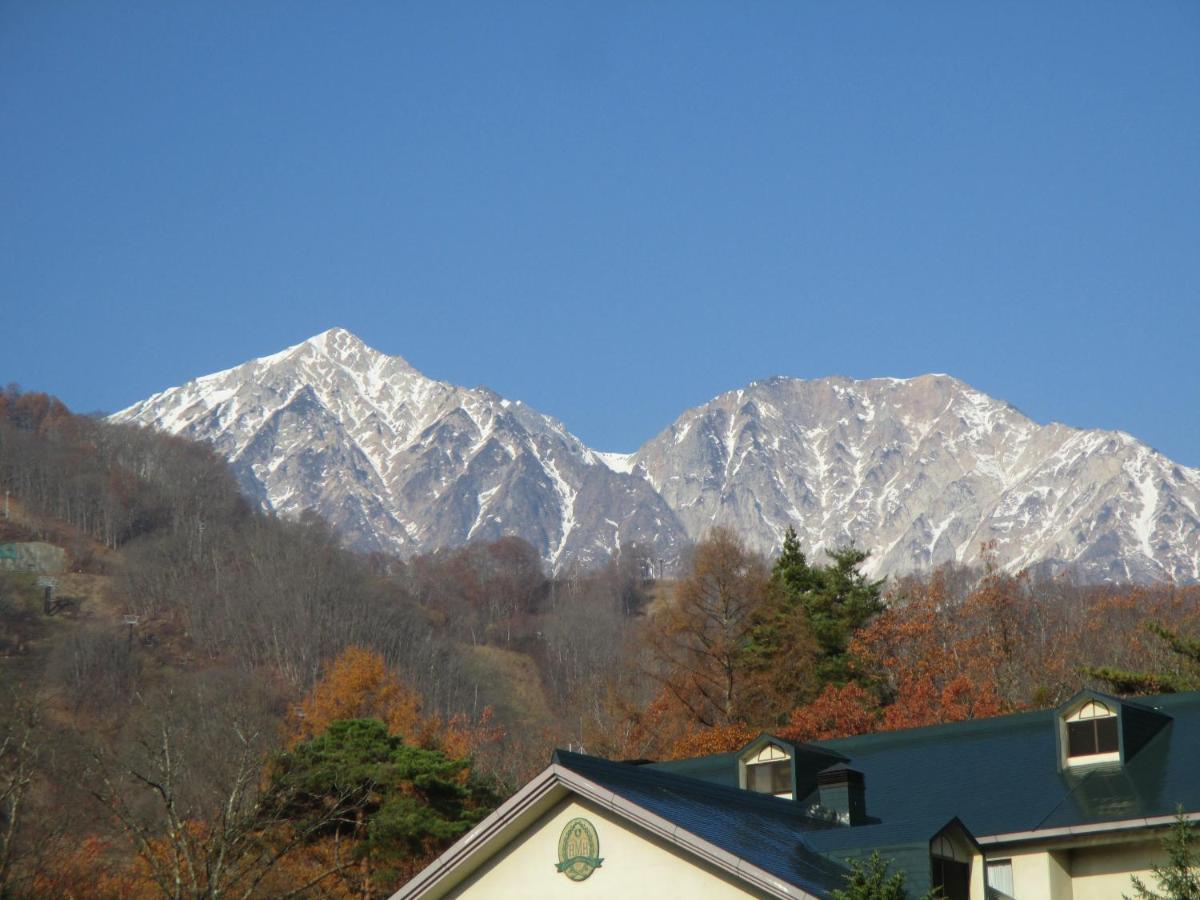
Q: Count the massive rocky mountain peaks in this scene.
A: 2